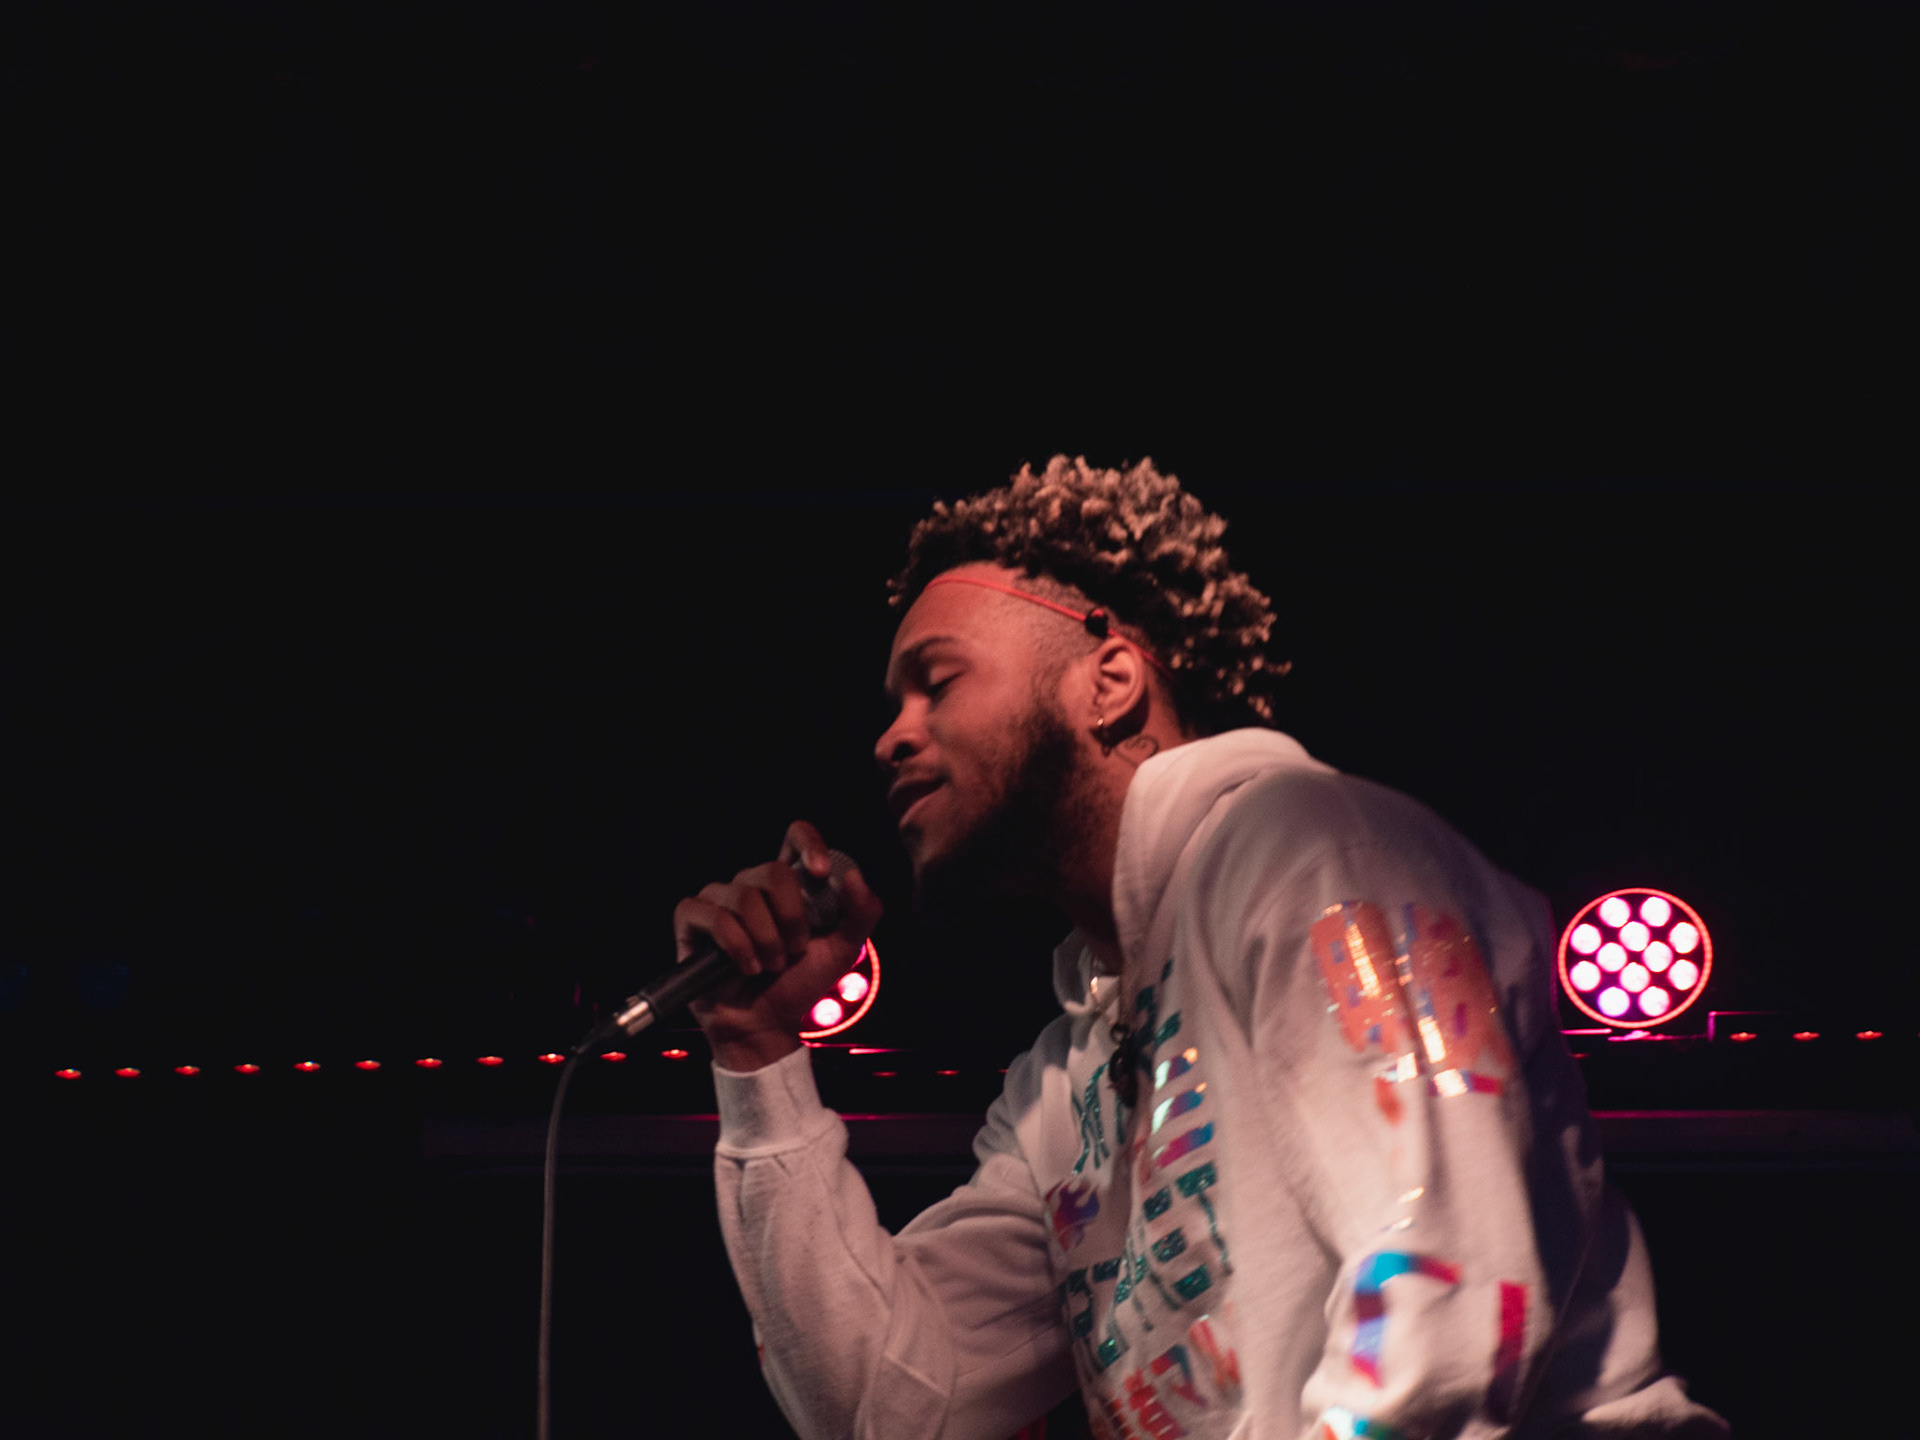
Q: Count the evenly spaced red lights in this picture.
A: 14